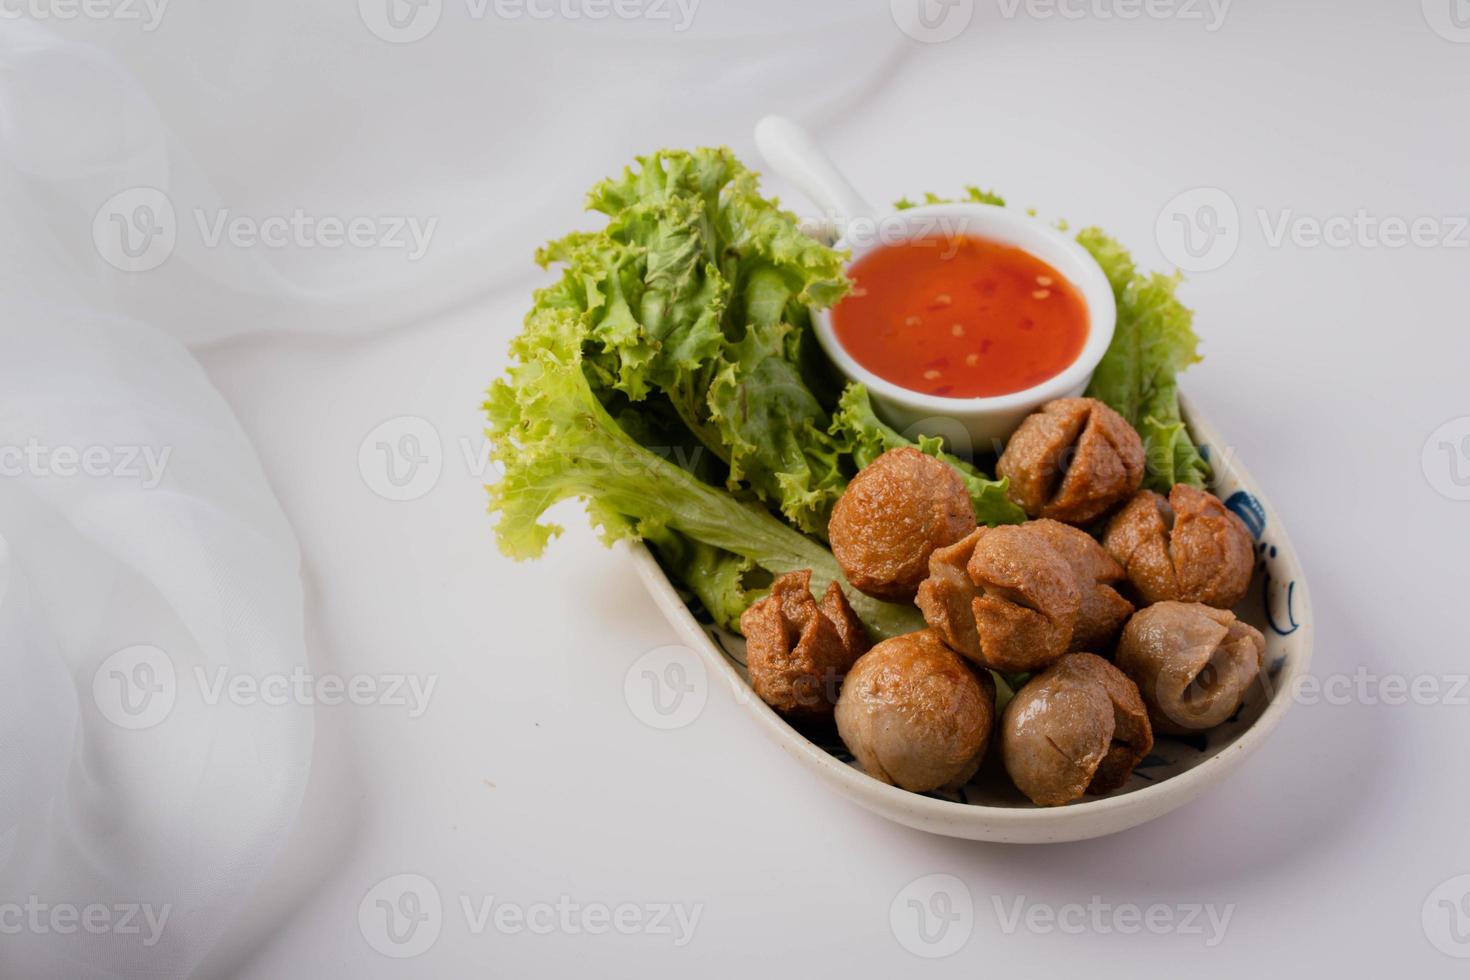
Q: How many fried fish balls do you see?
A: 9